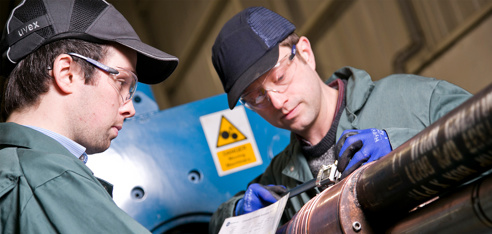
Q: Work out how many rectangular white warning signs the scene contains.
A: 1